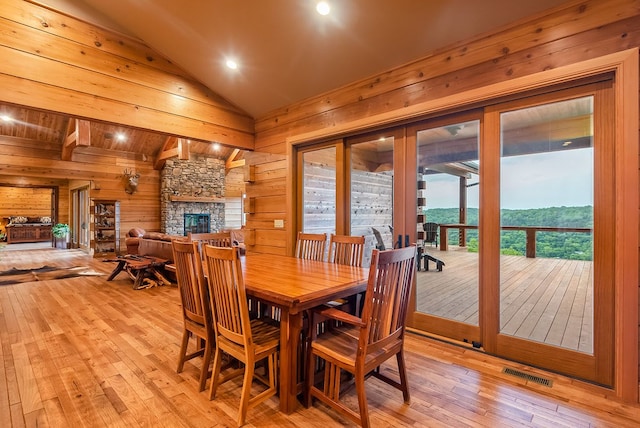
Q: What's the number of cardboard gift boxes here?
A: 0